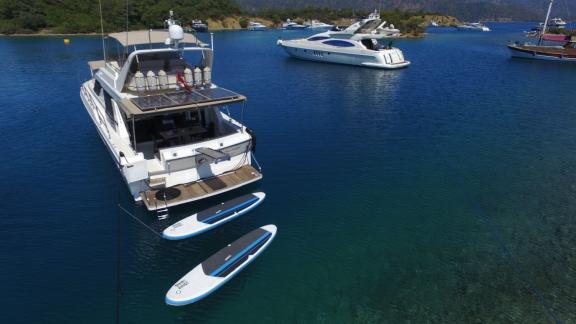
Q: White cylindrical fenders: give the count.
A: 6